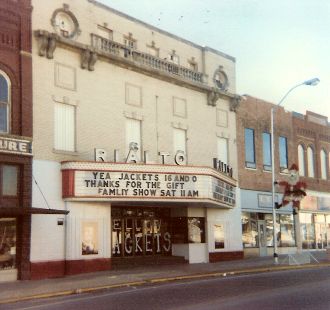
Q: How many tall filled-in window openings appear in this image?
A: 4